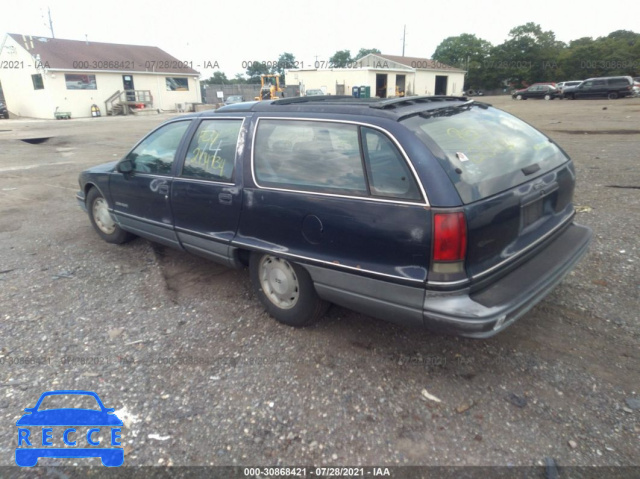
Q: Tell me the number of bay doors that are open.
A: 3